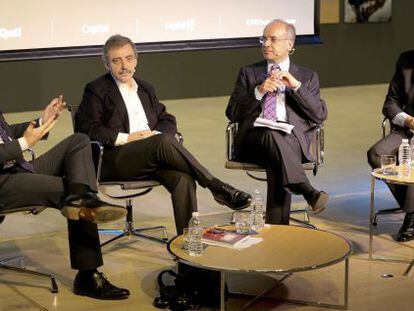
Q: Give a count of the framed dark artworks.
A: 1